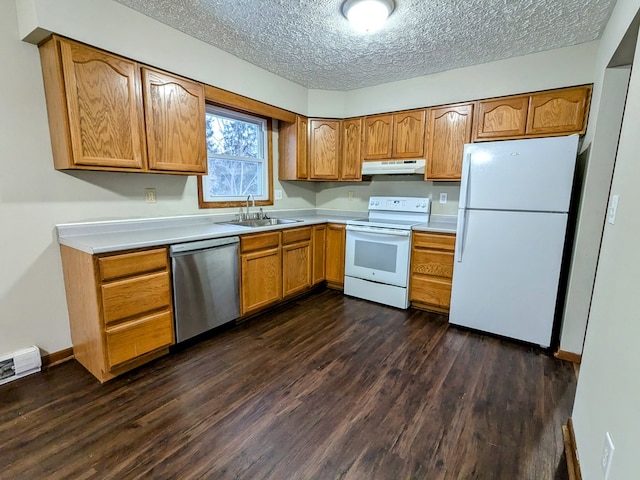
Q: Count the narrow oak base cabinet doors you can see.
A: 2